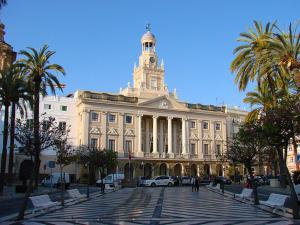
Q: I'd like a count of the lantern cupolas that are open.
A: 1